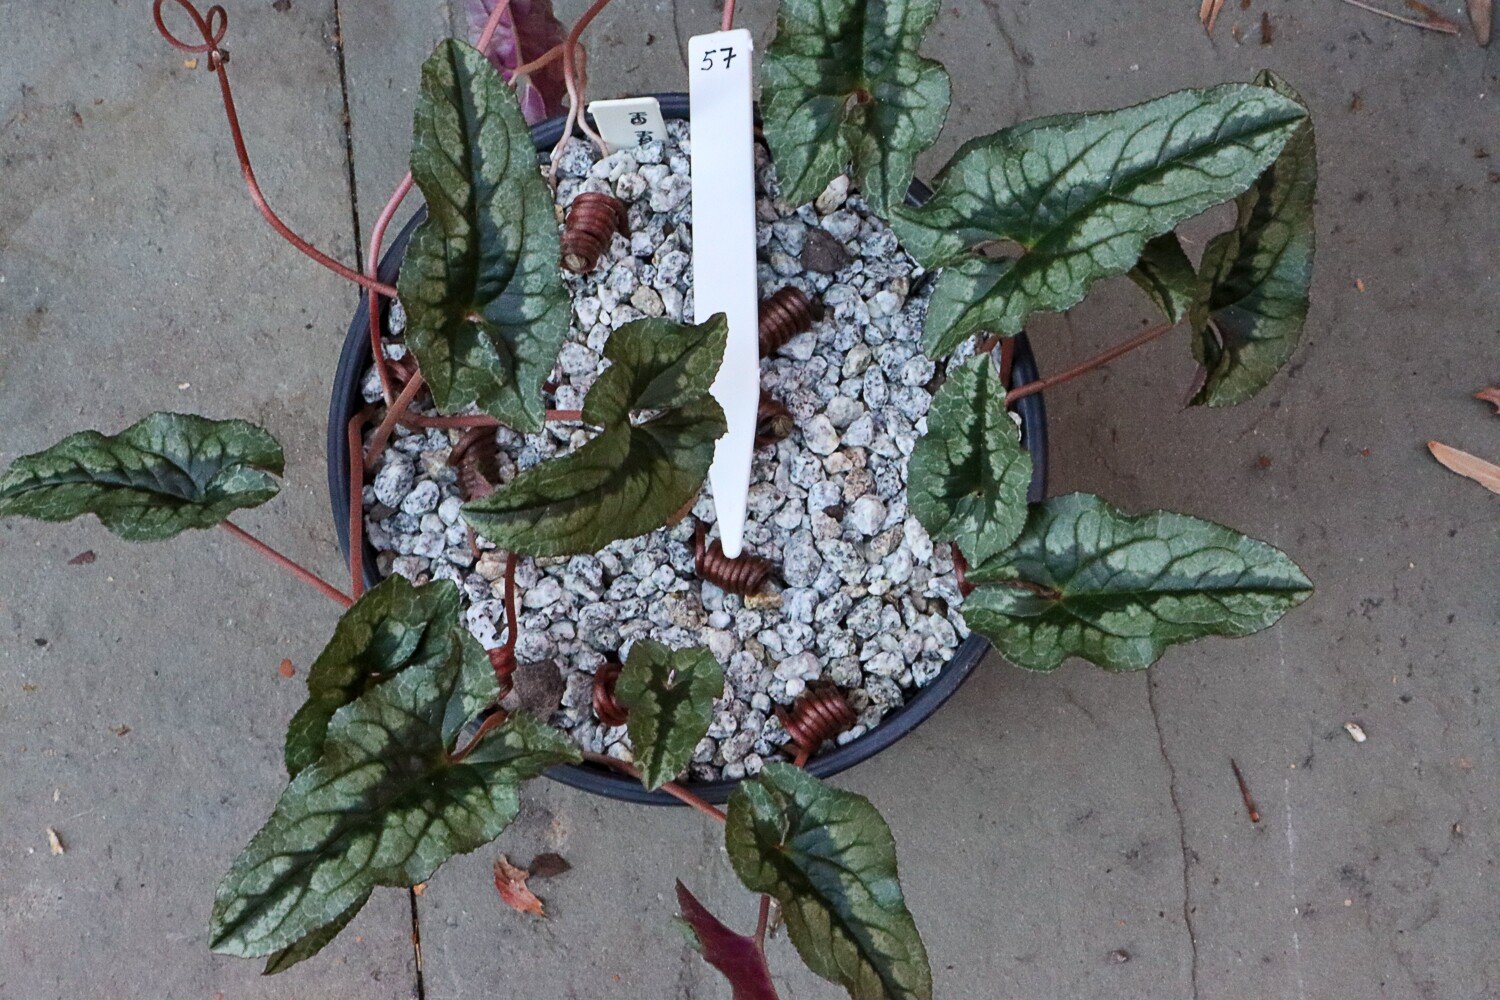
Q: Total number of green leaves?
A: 12